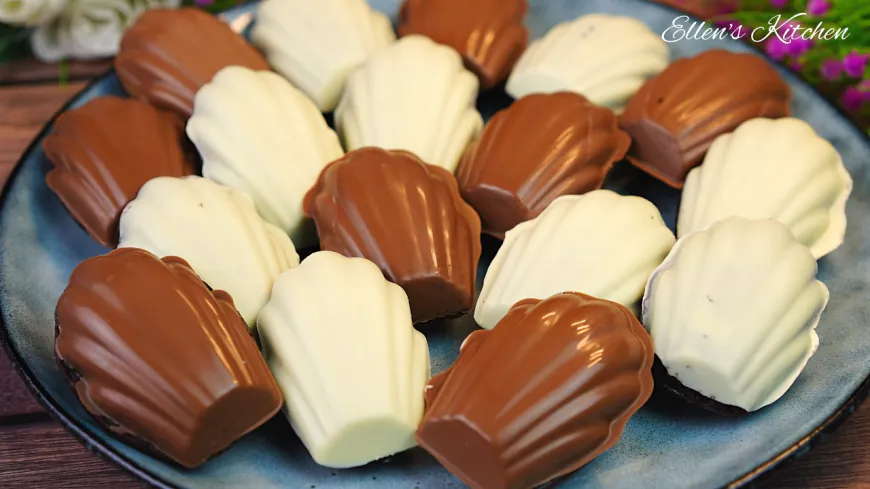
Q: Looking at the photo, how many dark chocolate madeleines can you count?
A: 8